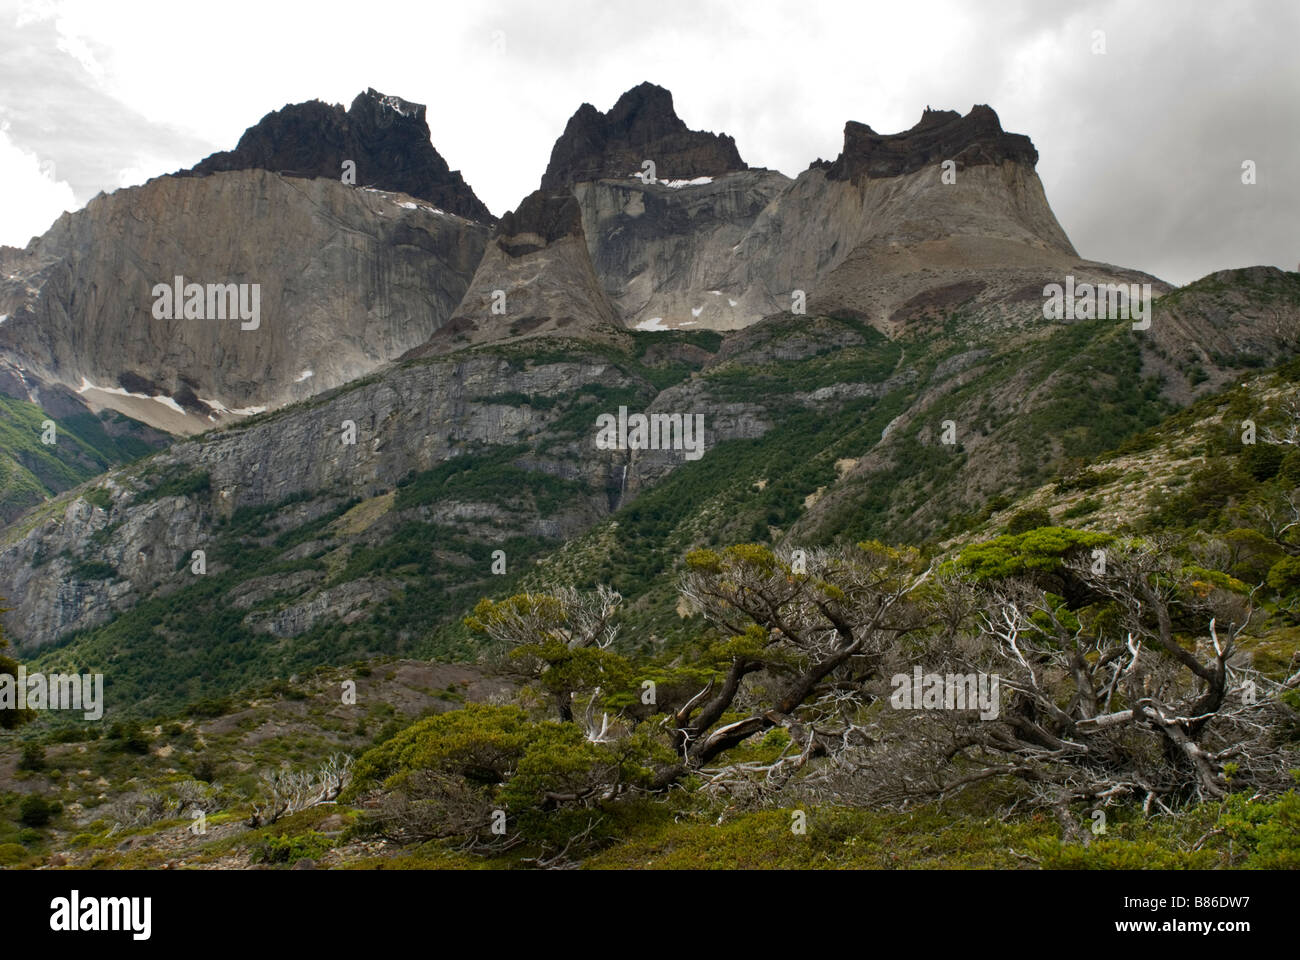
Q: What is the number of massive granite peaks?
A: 3